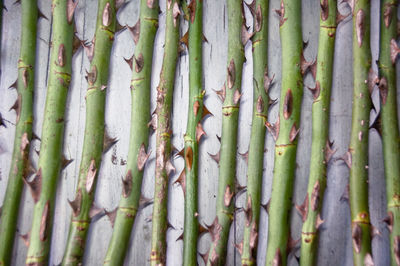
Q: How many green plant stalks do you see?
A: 12